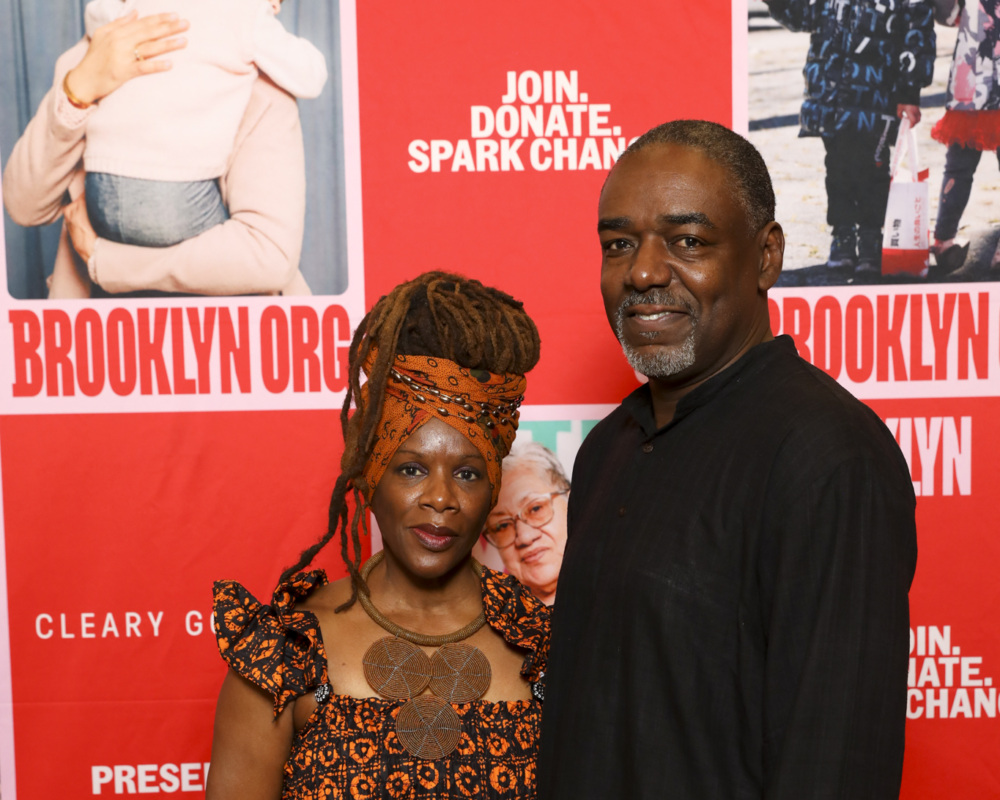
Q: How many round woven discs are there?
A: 3